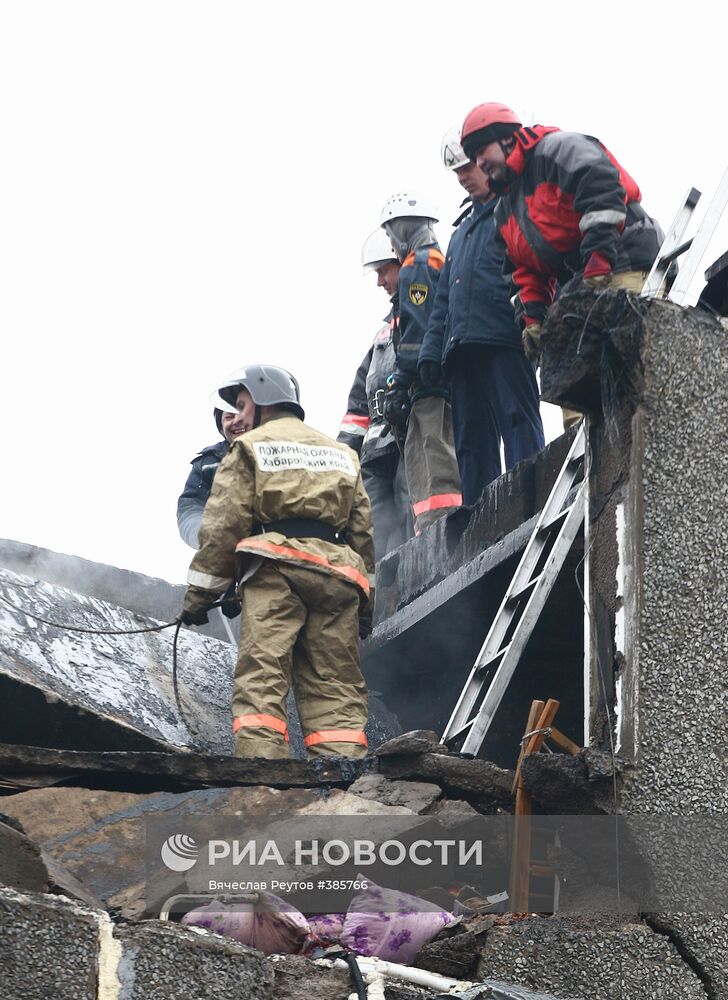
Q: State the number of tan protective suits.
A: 1